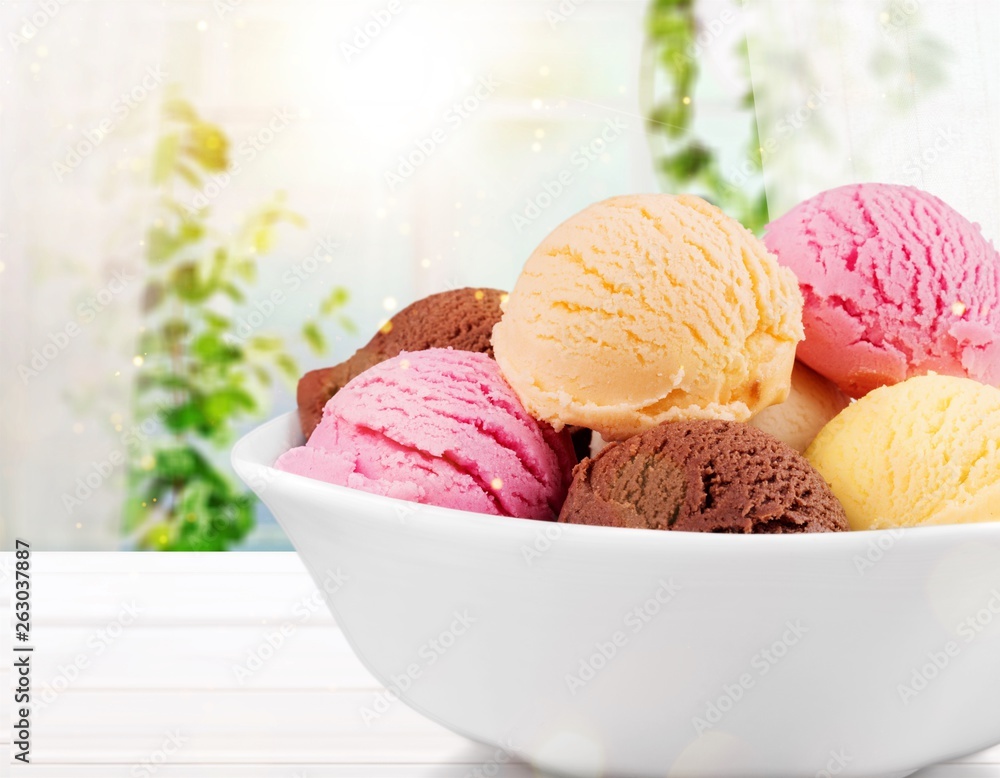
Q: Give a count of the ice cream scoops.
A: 7